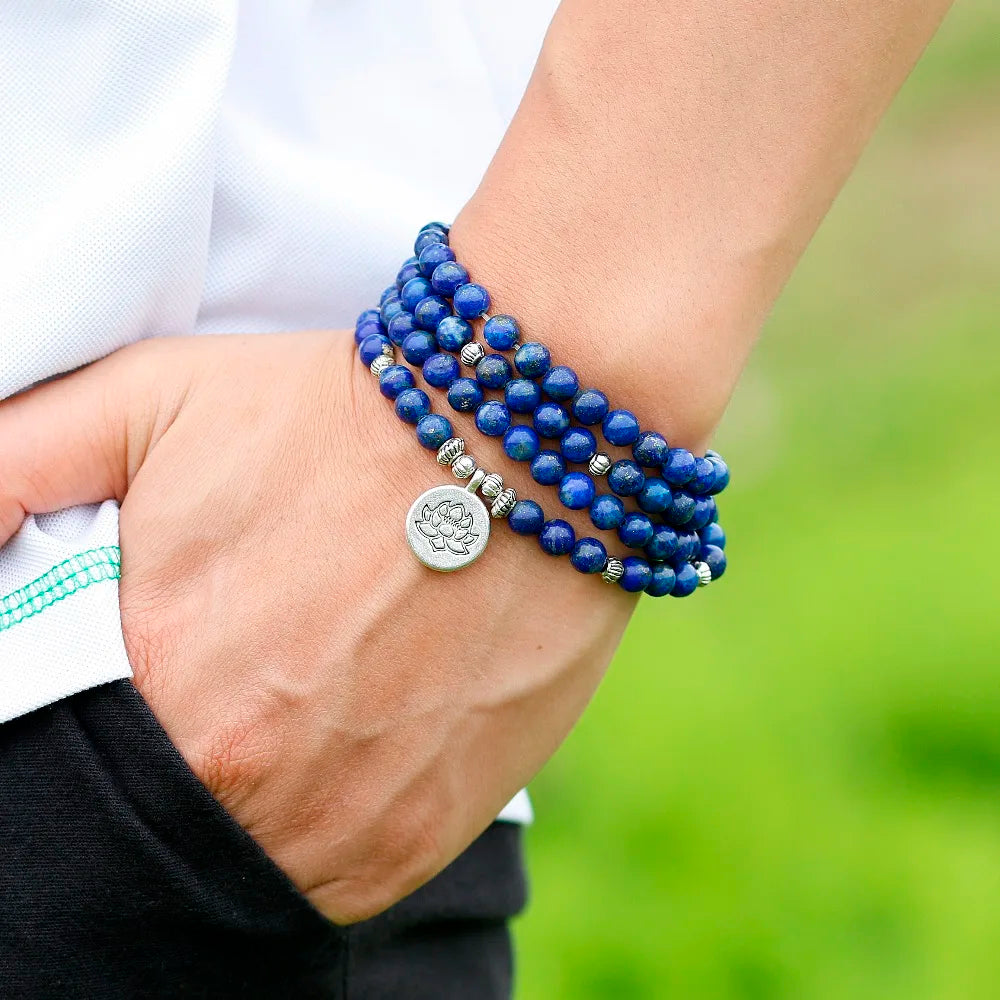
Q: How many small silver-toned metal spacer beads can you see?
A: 9